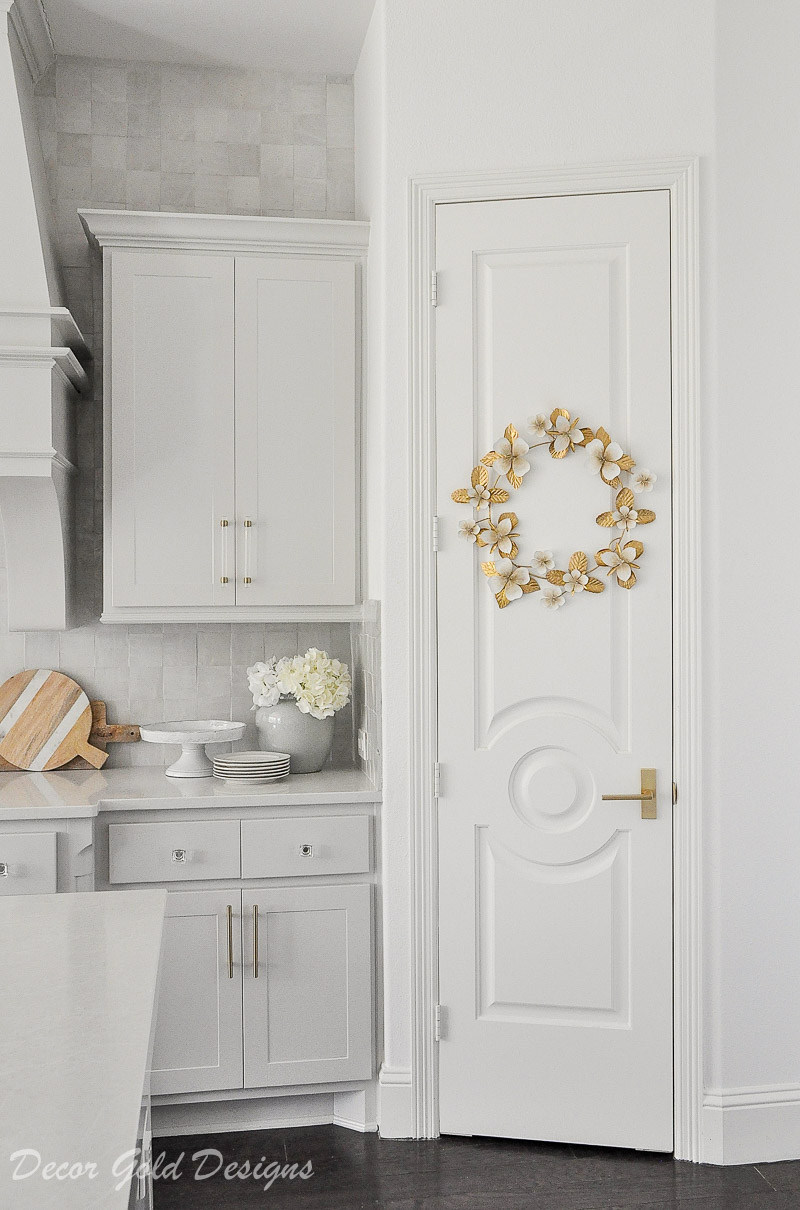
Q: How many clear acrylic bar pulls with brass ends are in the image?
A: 2